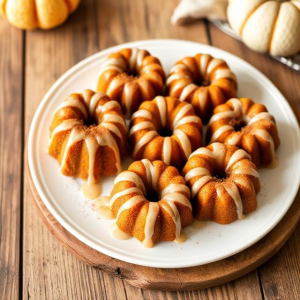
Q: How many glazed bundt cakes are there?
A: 7